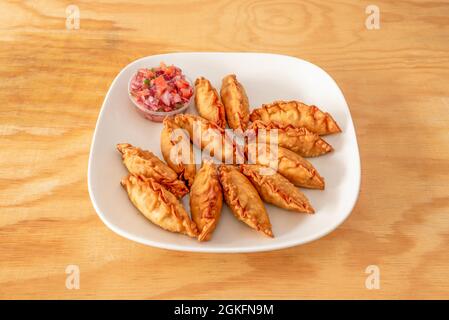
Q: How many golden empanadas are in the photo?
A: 12